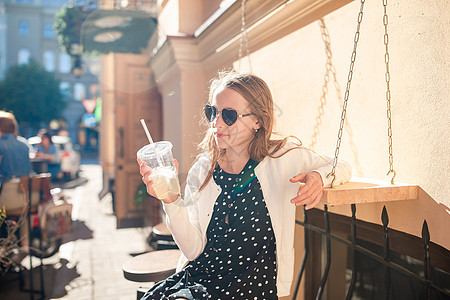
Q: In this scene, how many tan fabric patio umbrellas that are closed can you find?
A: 0